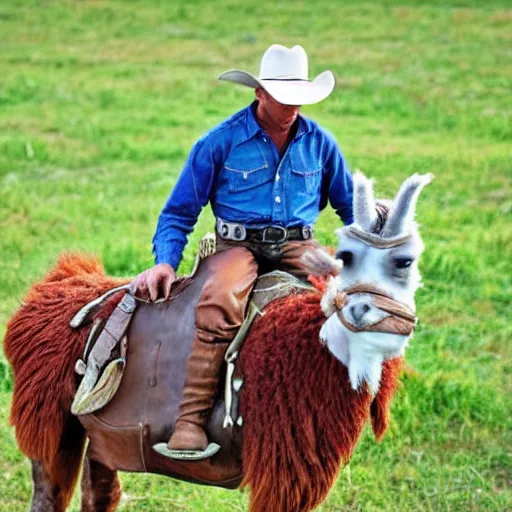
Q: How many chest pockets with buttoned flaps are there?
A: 2